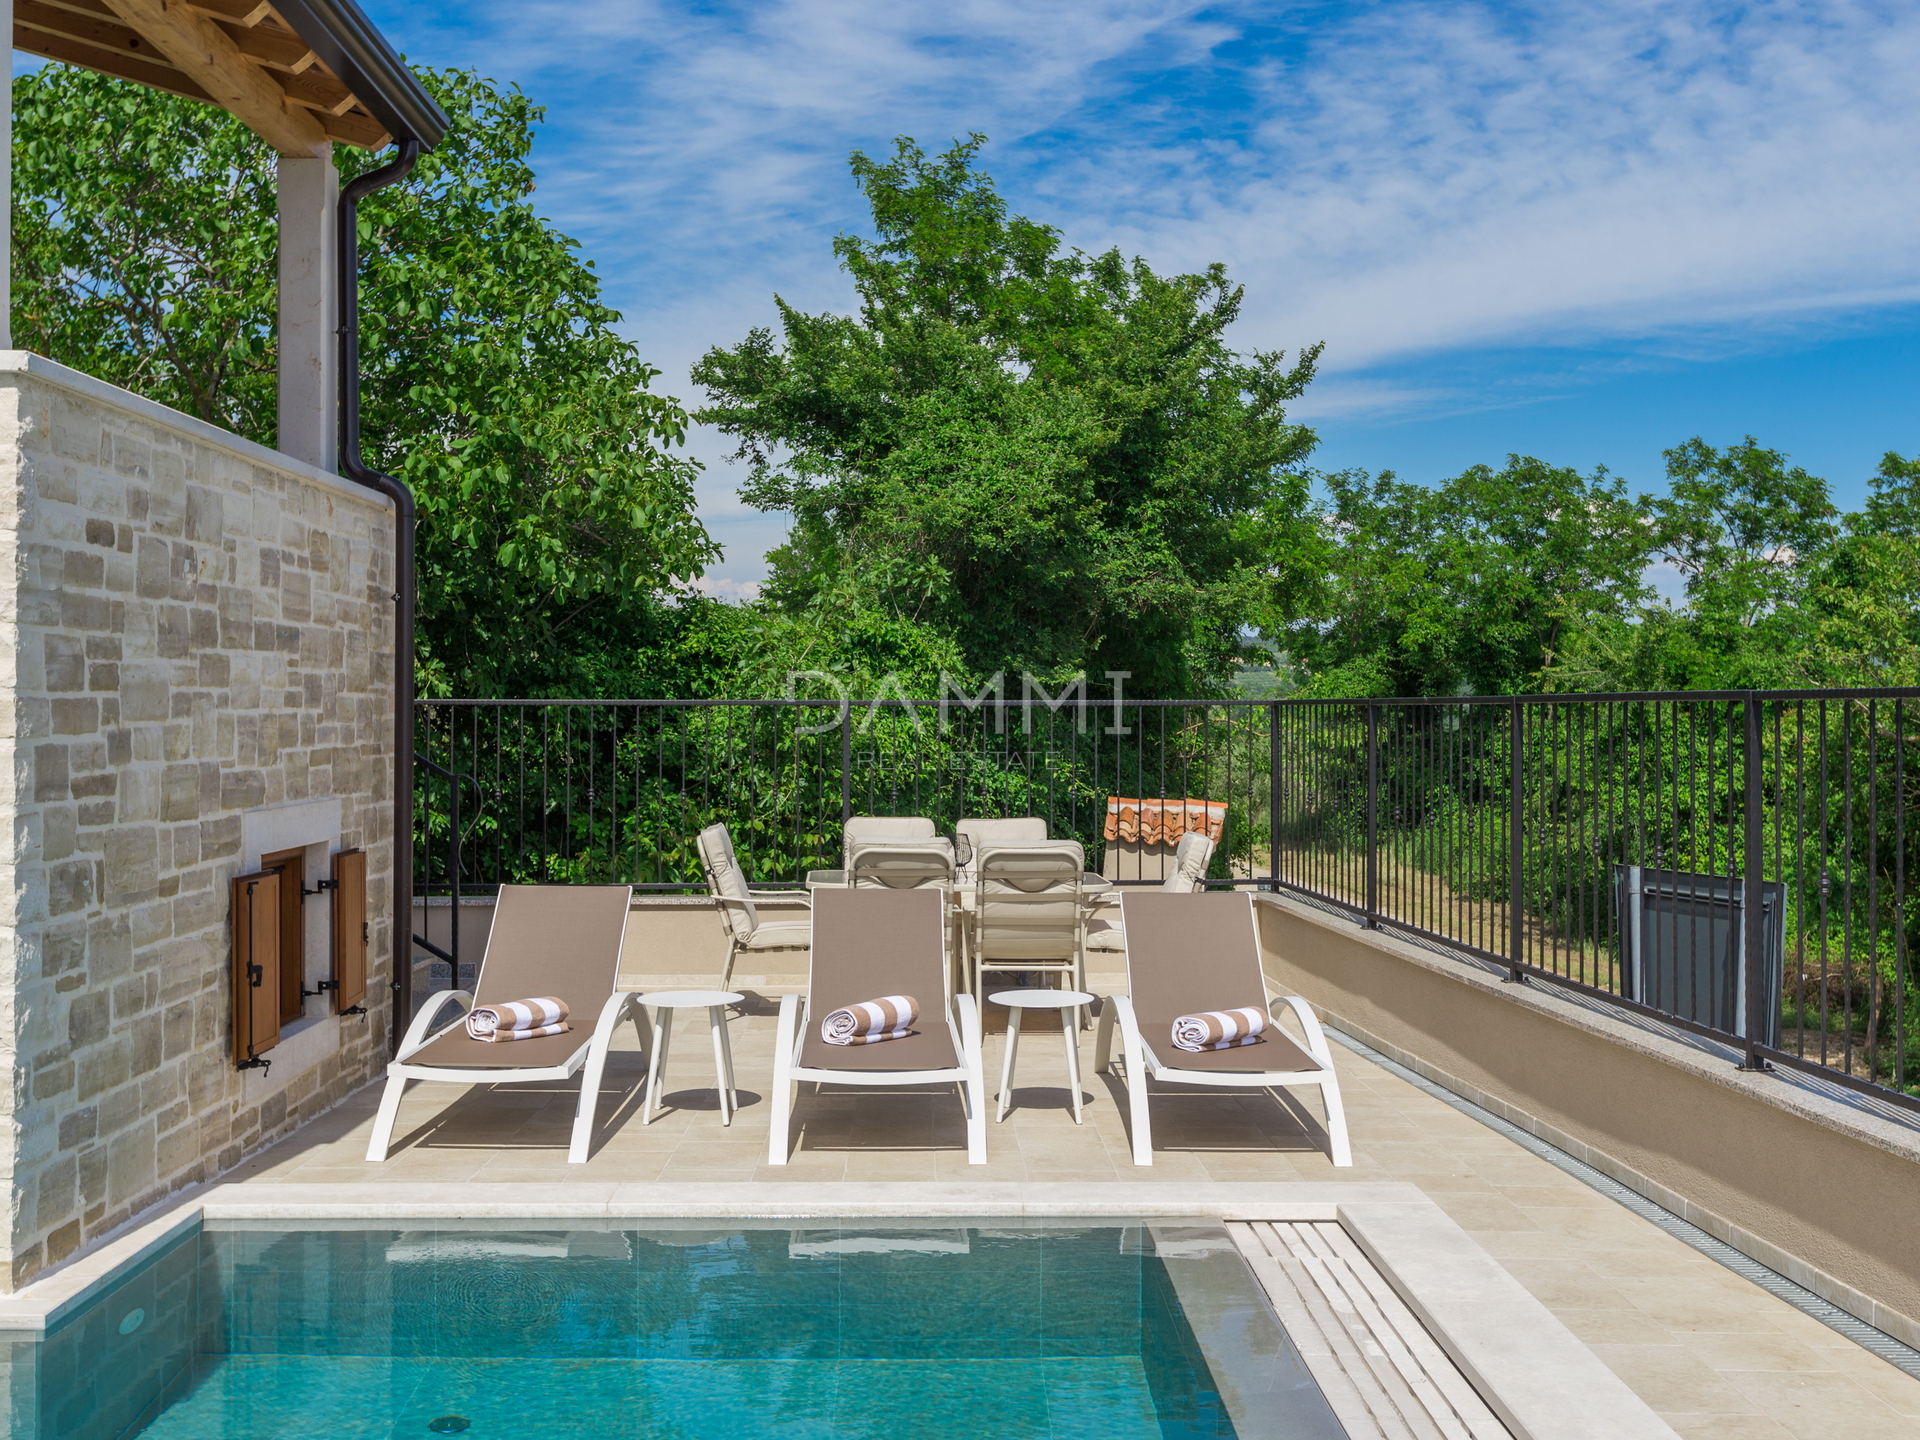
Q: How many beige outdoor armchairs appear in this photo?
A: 6